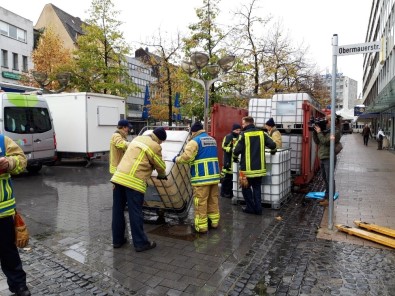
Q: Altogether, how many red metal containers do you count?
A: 1